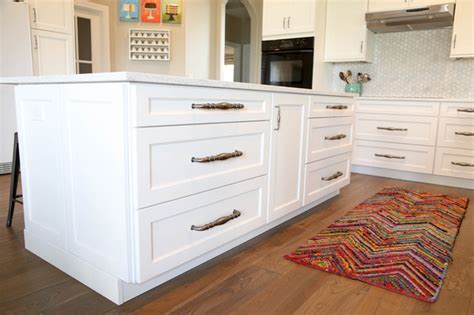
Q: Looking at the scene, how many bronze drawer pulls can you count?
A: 11